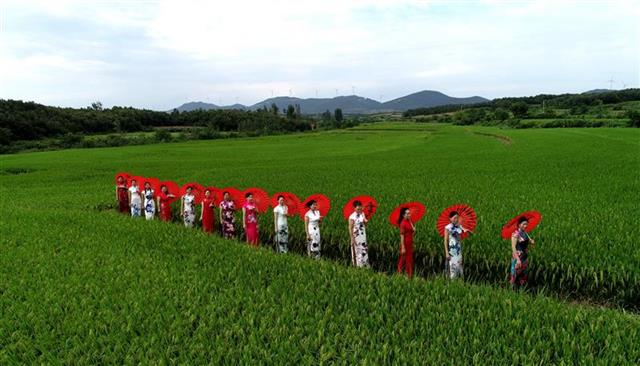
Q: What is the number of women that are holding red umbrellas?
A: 14